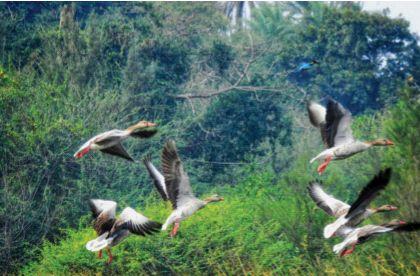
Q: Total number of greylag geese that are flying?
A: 6